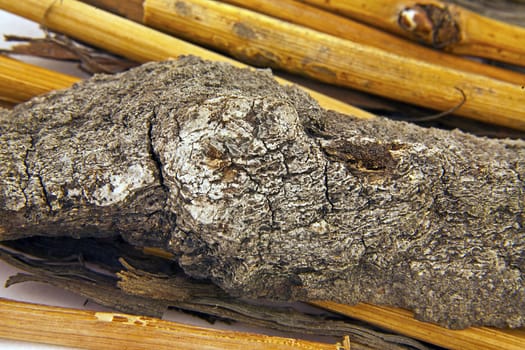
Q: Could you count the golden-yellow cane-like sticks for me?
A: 7